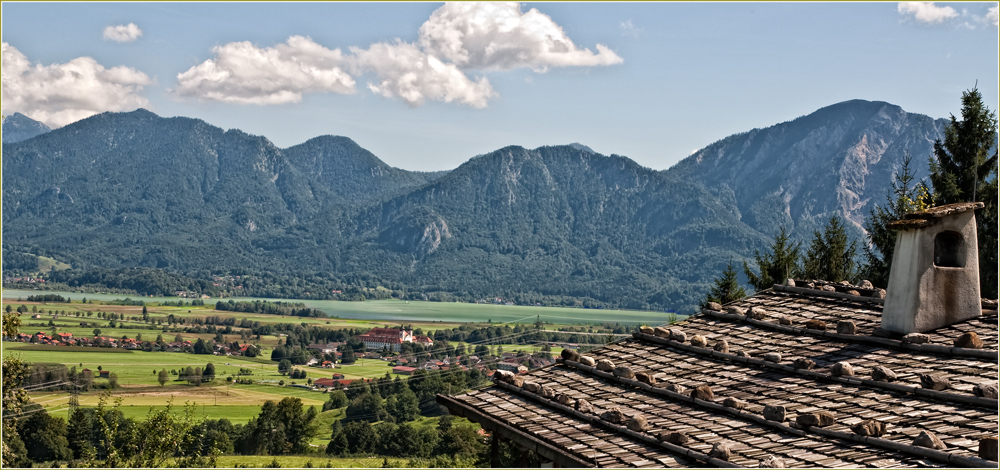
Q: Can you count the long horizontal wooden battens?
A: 5